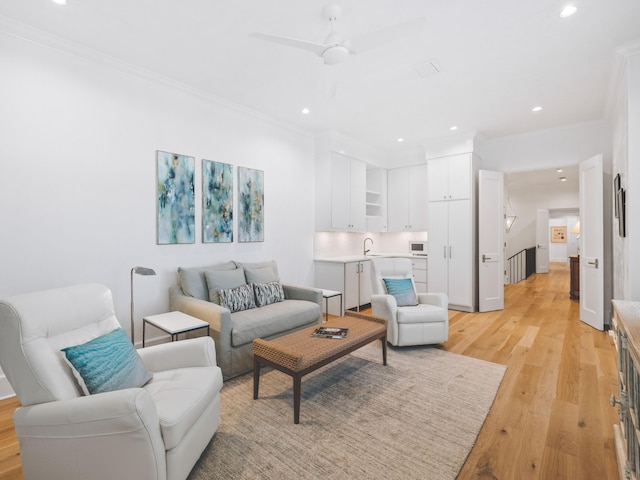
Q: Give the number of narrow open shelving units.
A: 1